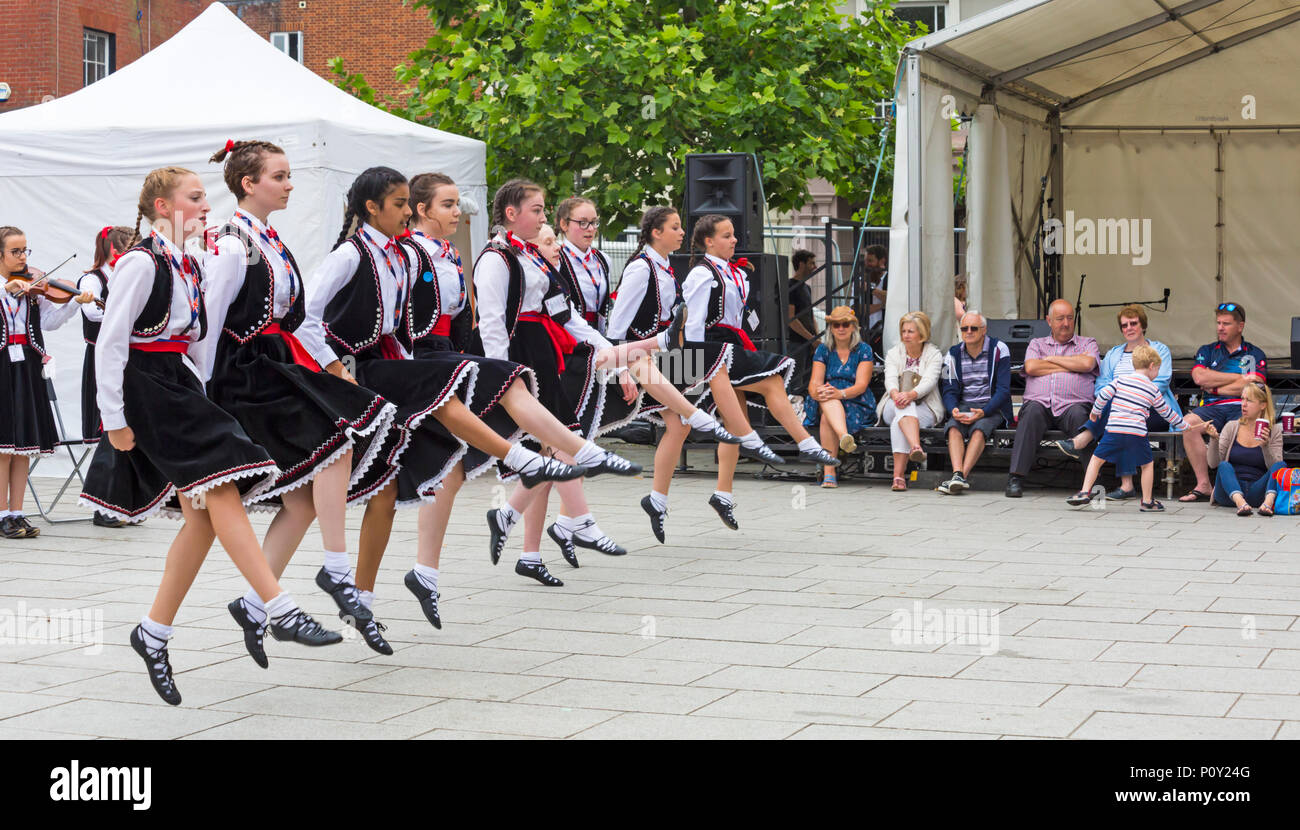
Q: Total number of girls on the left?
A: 11